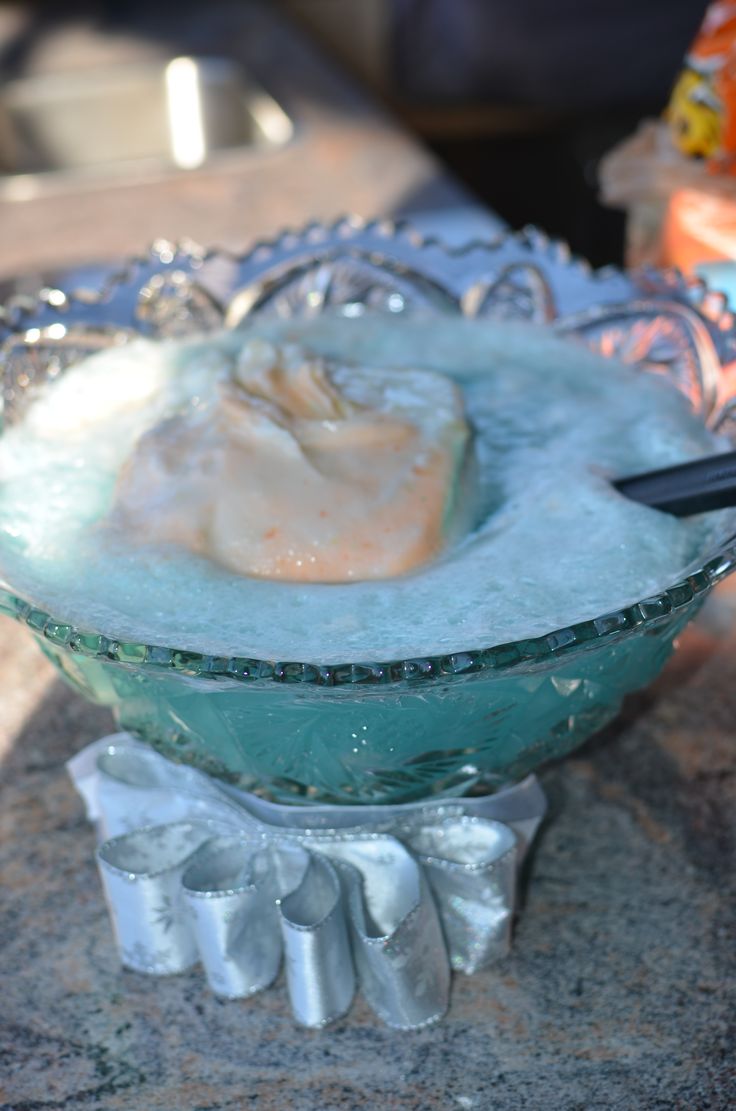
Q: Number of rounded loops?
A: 6